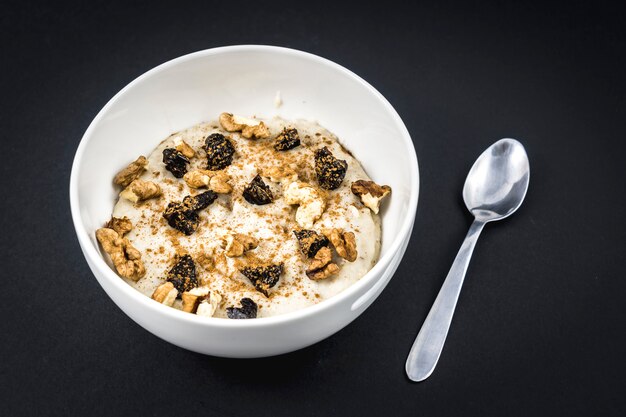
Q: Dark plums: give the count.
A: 10